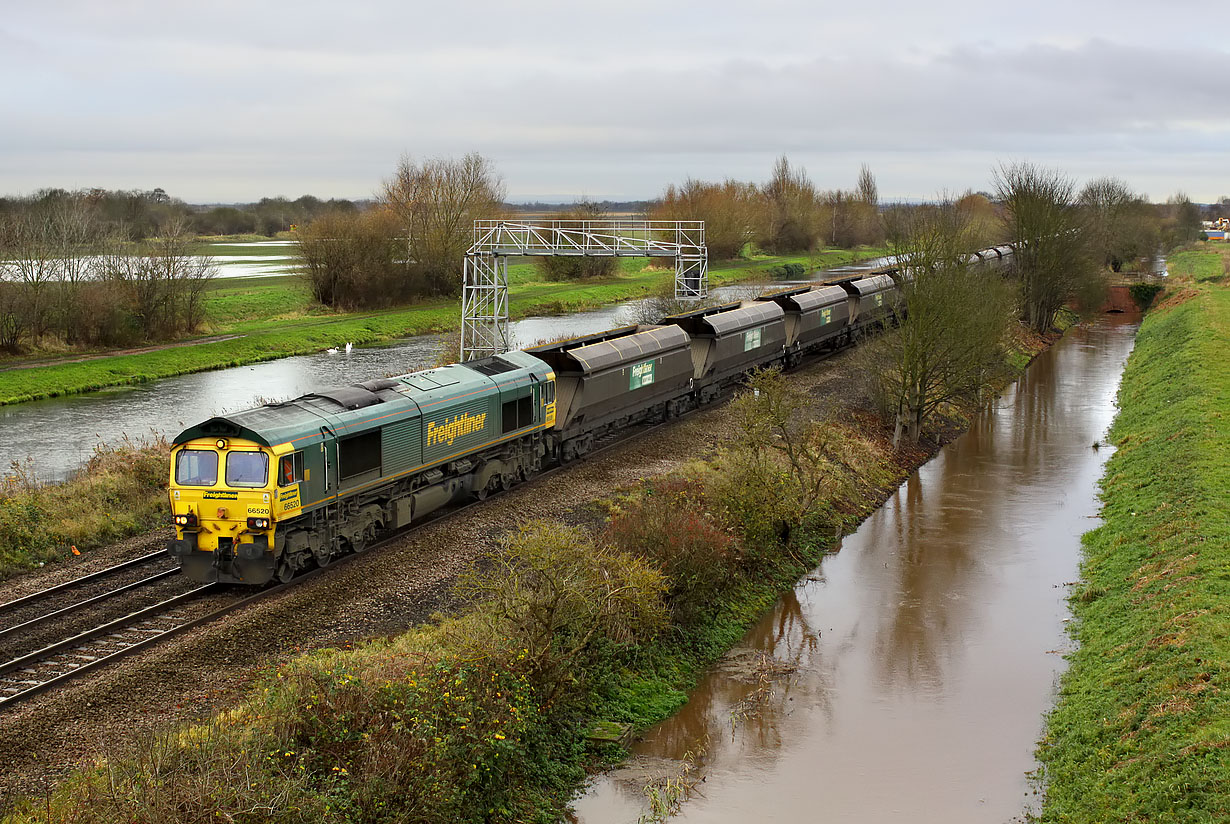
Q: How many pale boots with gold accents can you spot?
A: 0